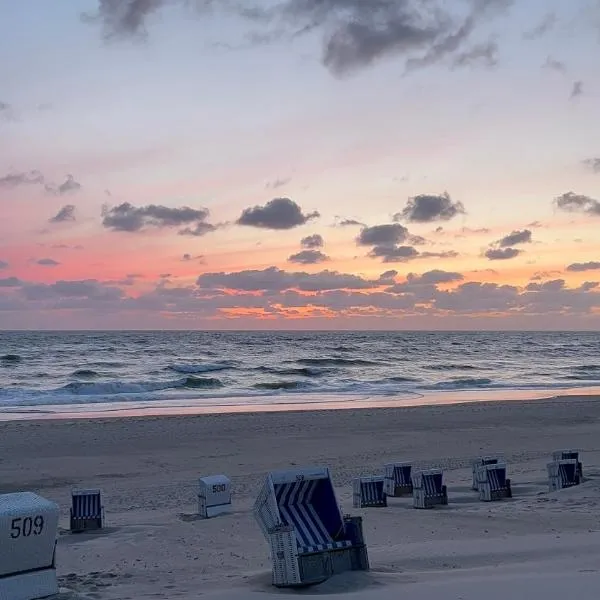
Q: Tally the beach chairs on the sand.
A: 11